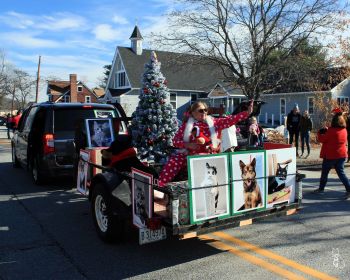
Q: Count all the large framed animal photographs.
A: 6